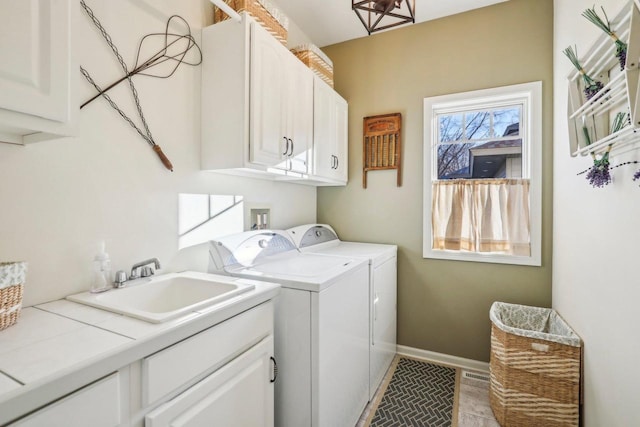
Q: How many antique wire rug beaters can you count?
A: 2